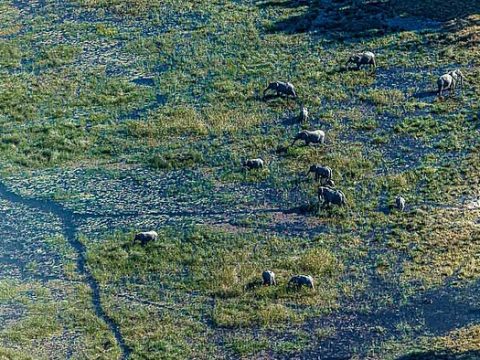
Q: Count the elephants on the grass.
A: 12